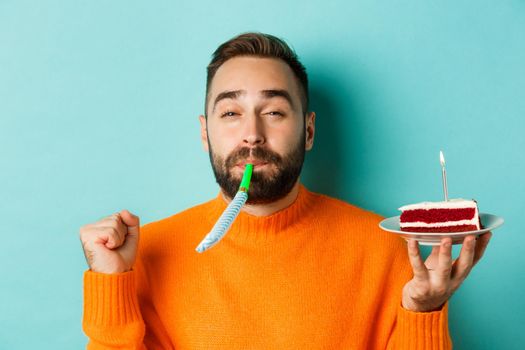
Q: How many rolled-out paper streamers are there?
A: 1